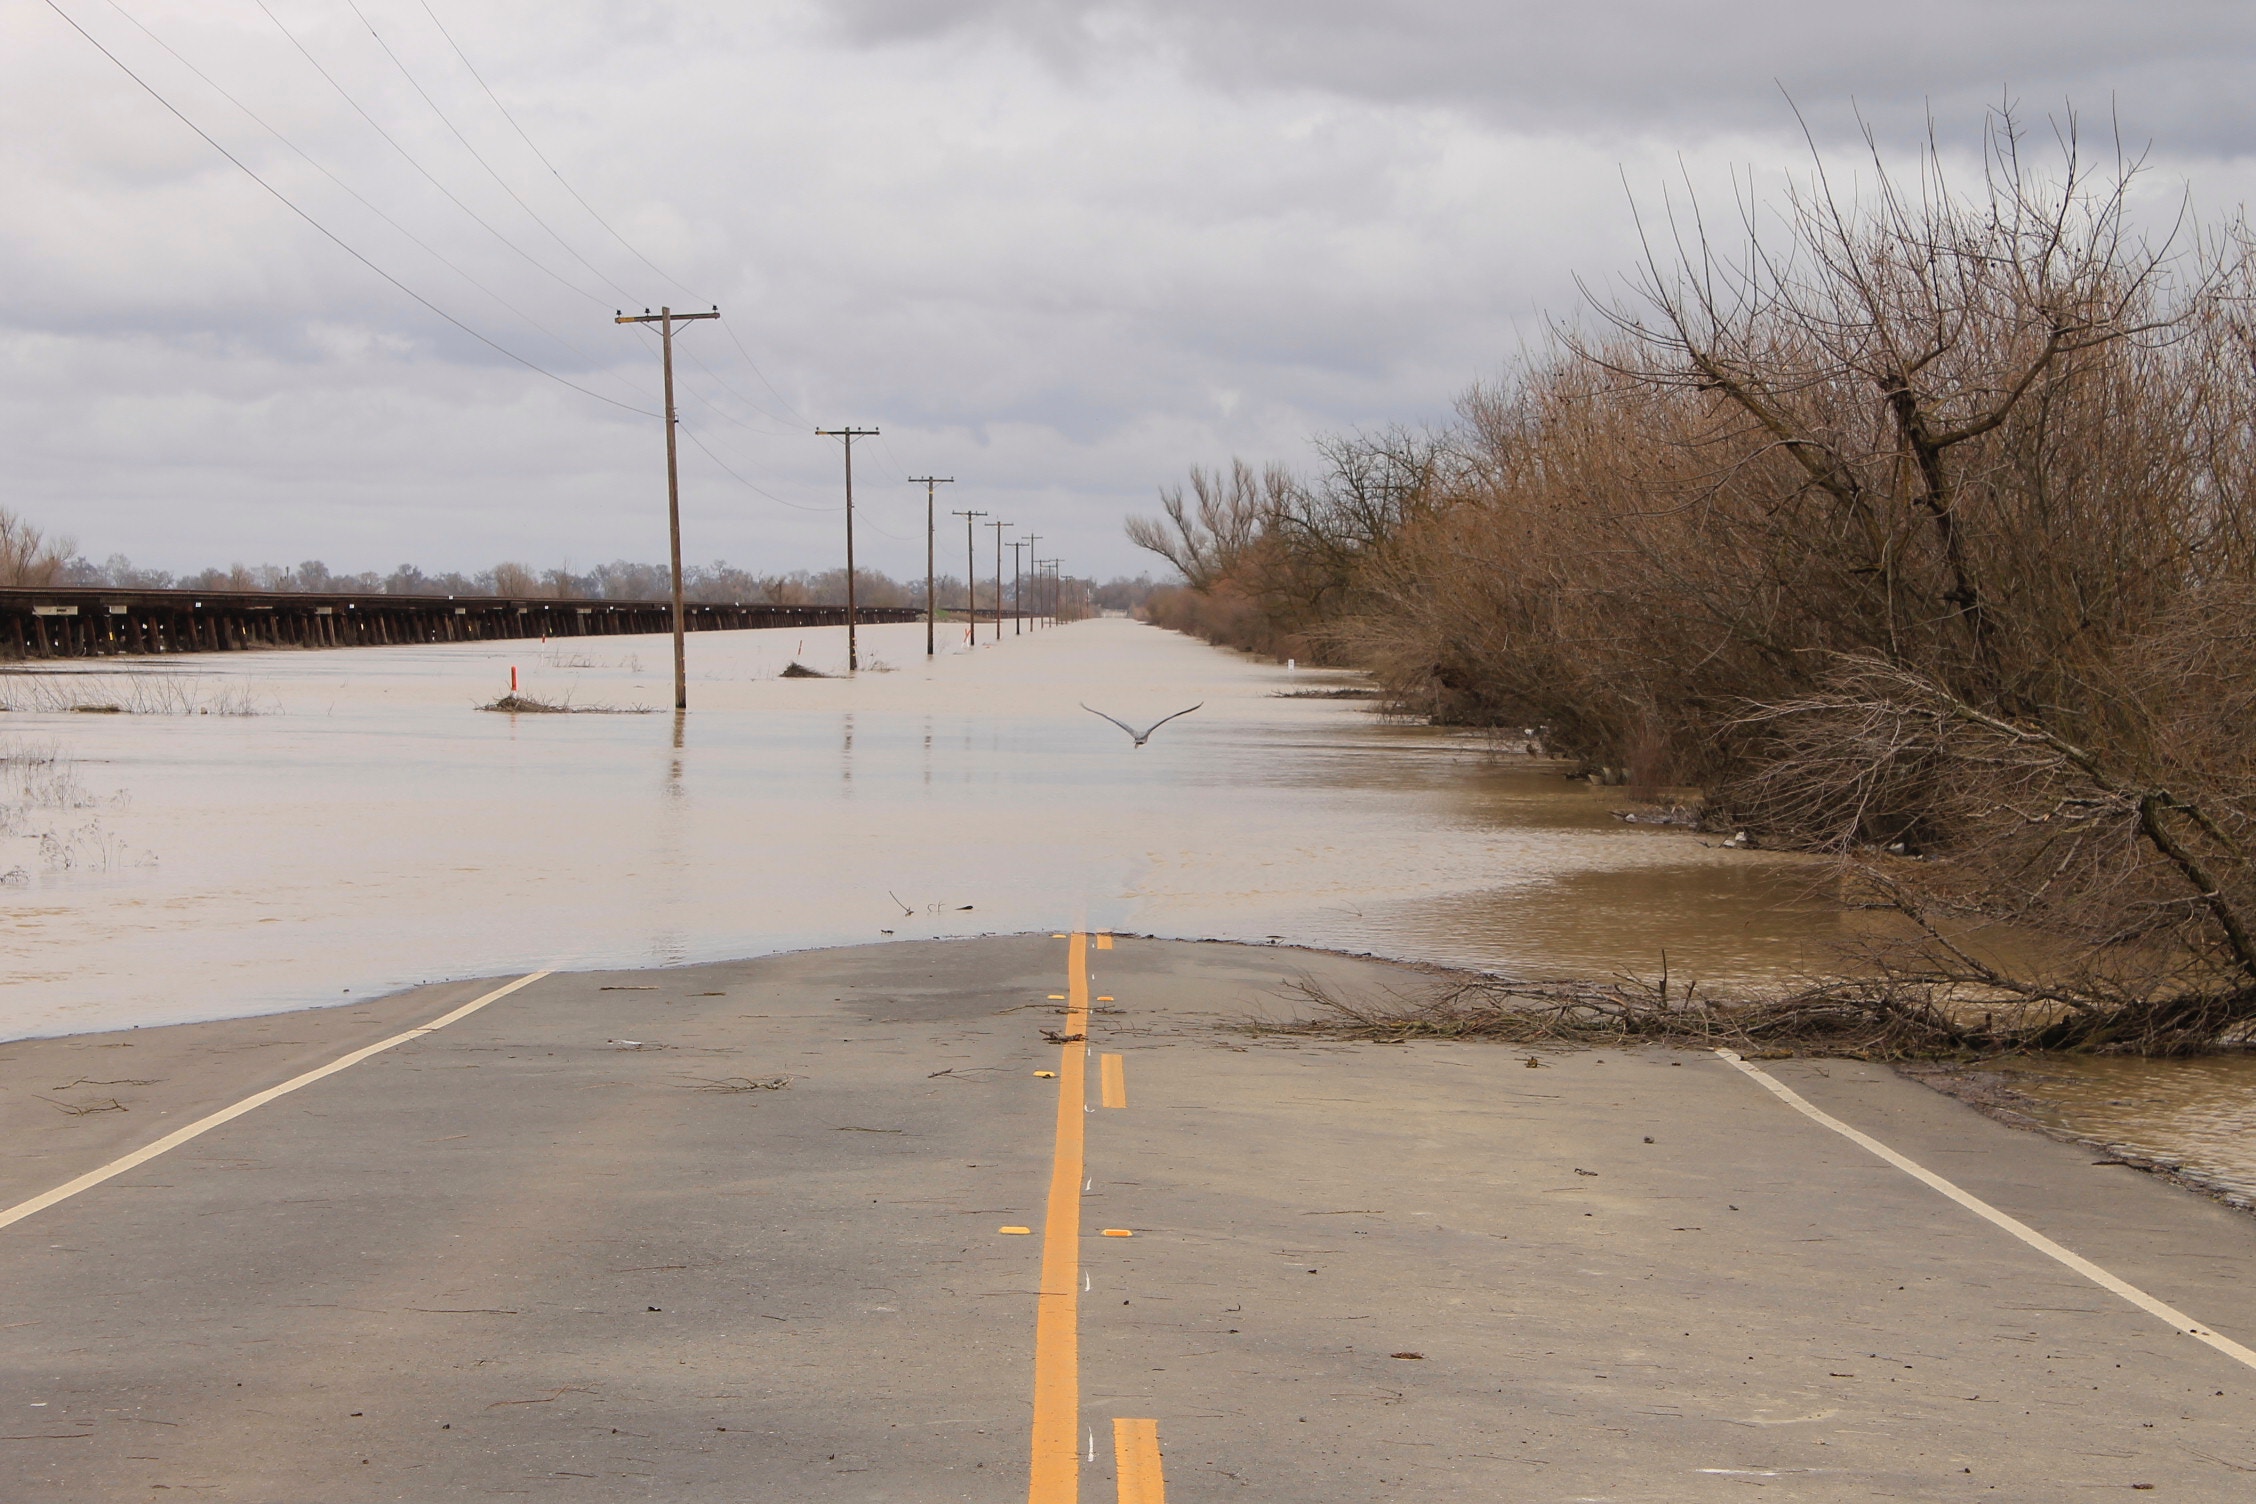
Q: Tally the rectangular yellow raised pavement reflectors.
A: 6